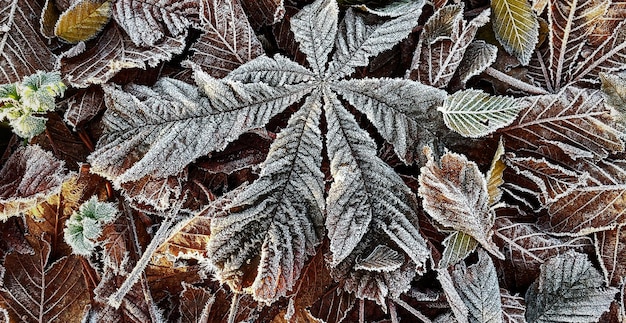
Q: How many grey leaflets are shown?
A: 7